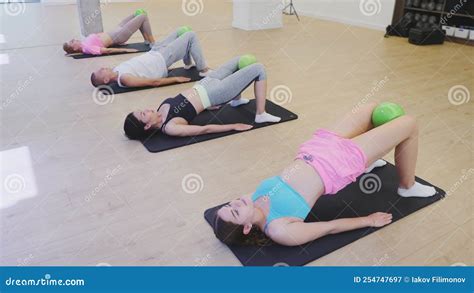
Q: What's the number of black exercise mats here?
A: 4